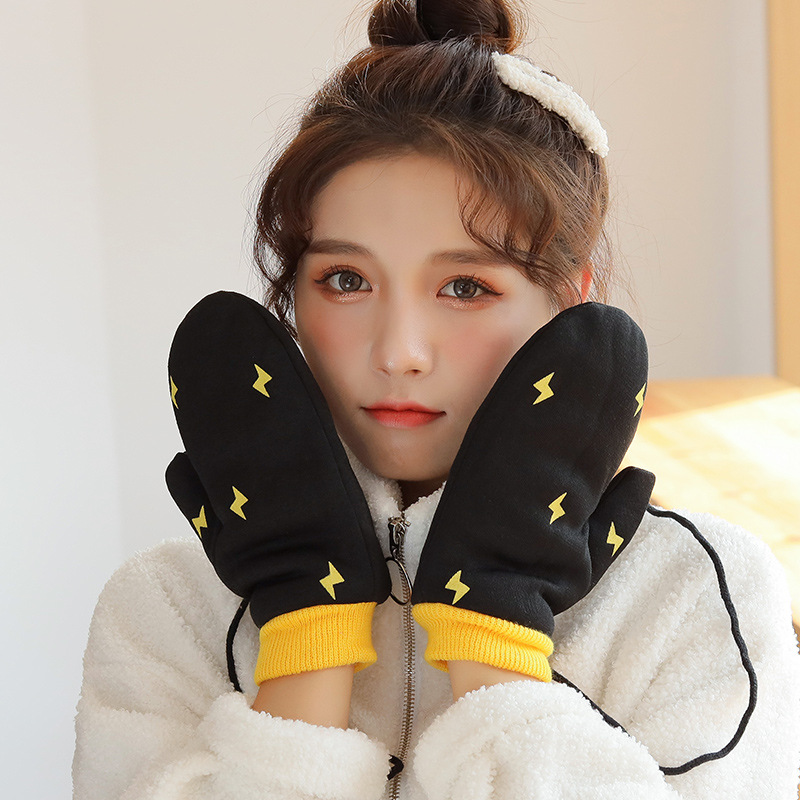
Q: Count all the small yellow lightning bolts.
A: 10